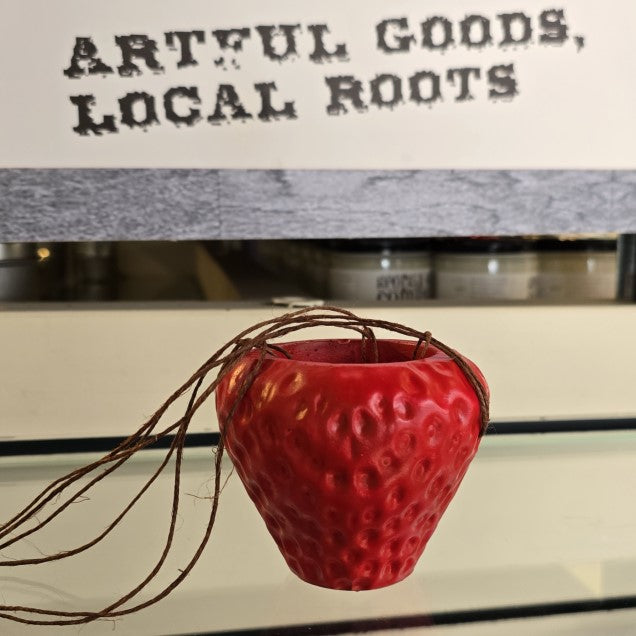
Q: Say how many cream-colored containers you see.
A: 3